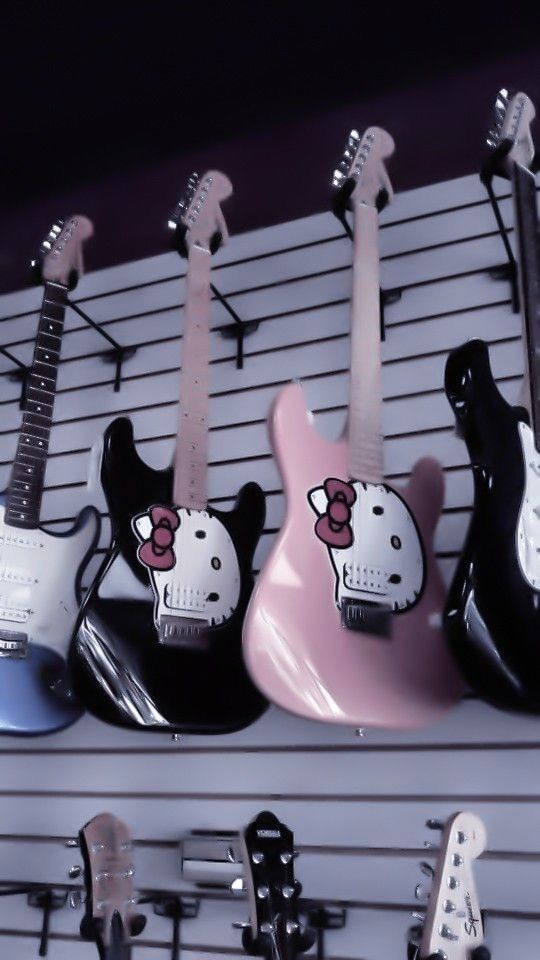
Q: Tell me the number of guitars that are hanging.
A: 7